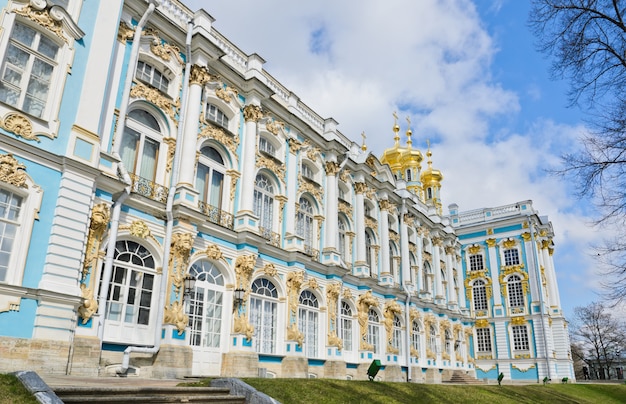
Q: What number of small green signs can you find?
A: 4